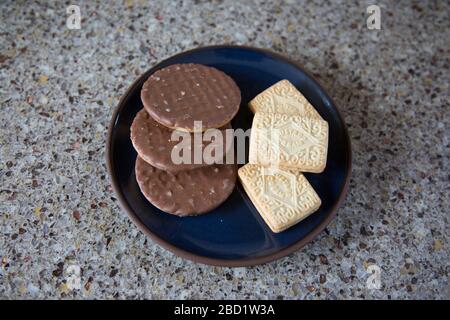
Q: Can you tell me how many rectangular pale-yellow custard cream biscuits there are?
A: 3